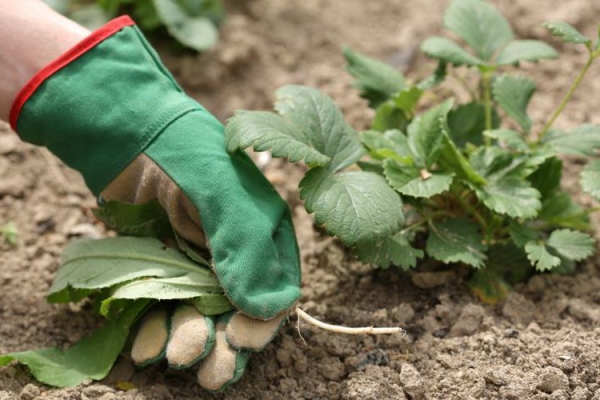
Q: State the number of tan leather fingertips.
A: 4